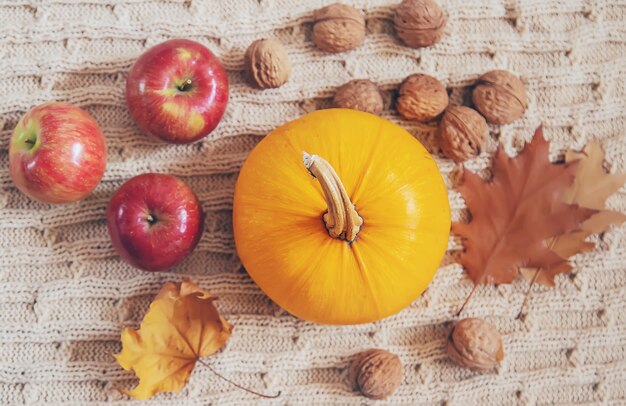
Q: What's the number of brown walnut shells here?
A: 9